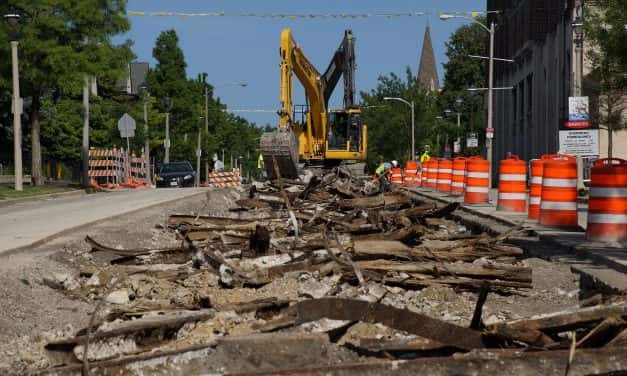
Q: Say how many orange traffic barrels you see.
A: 11